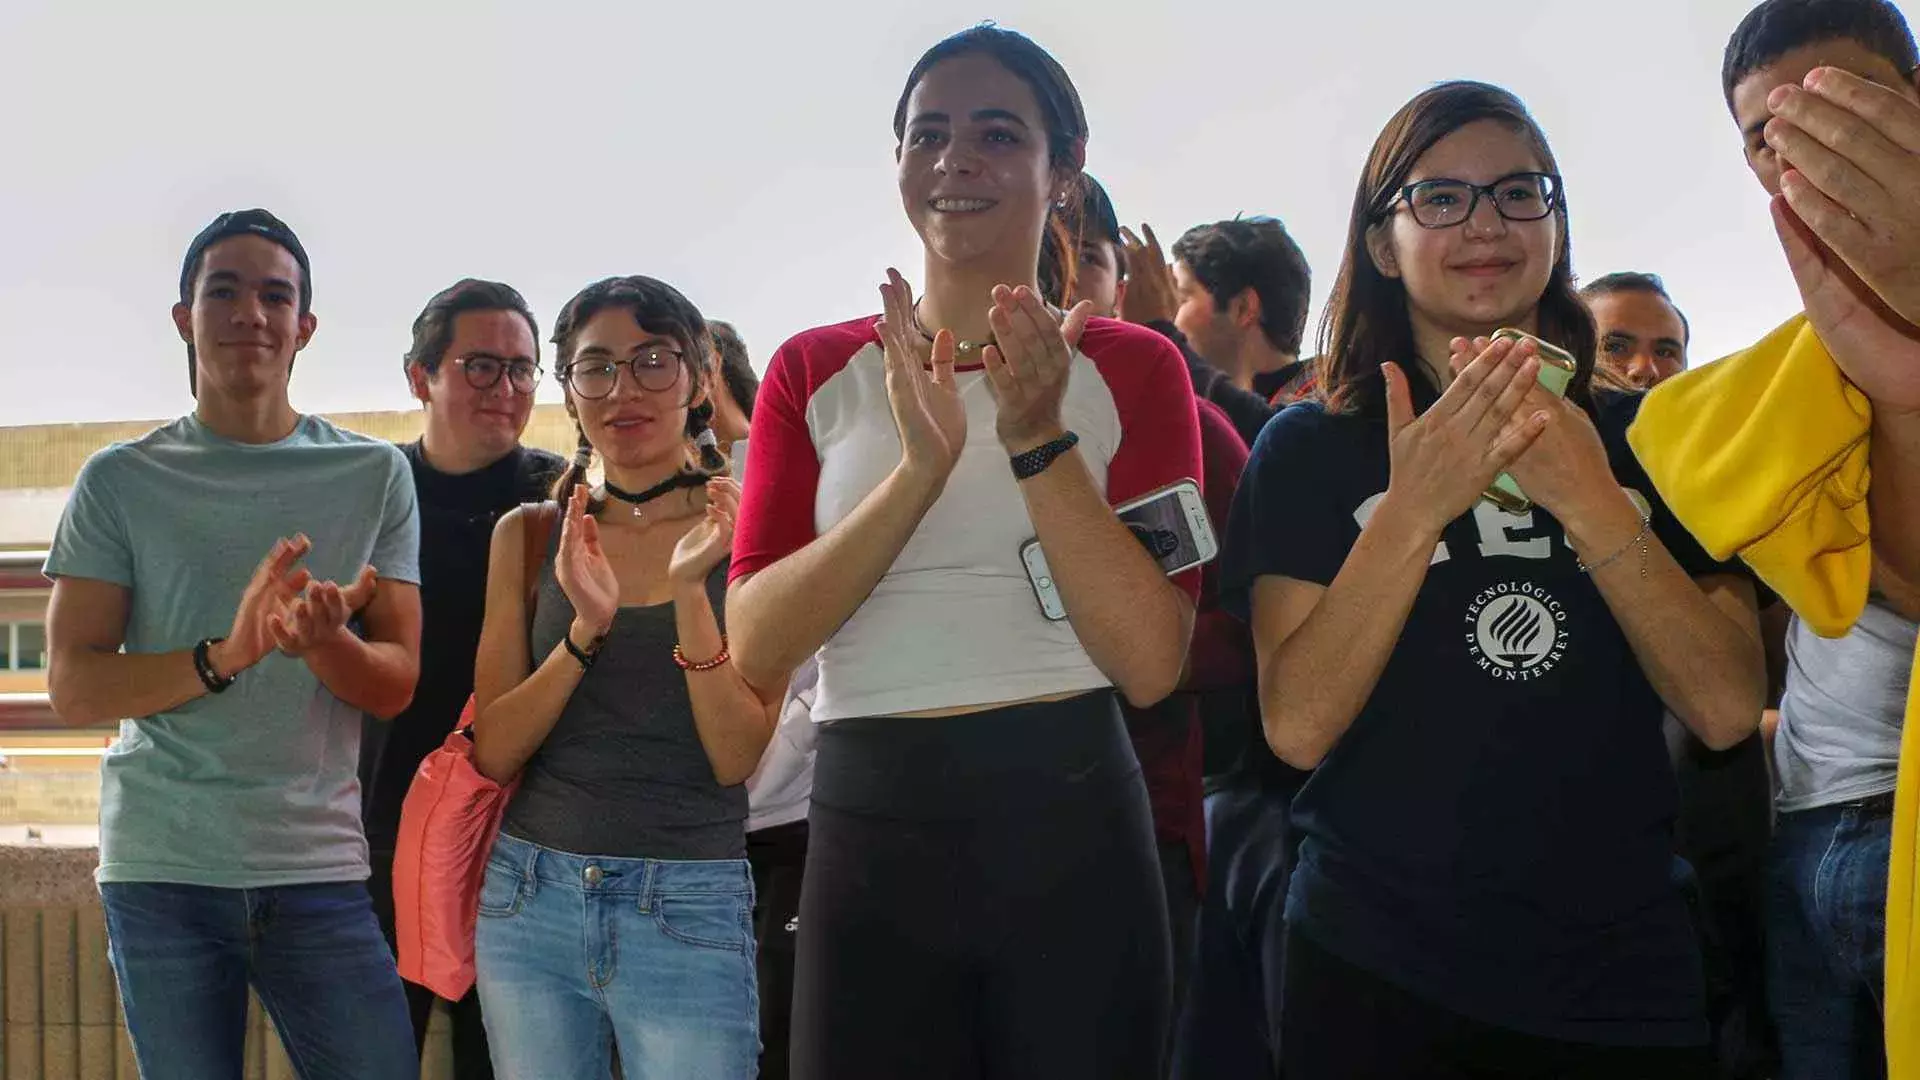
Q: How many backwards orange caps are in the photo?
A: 0